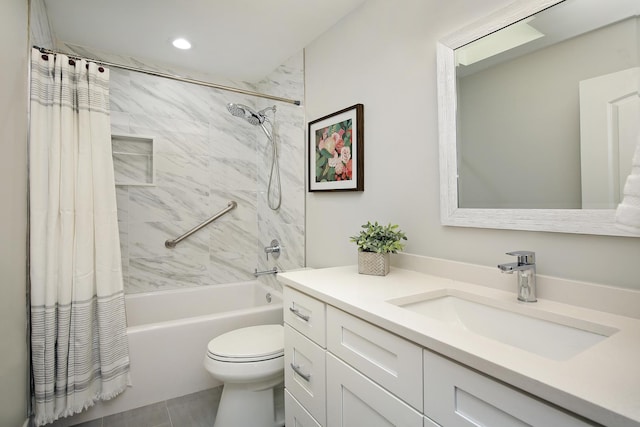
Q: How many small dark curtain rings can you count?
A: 4